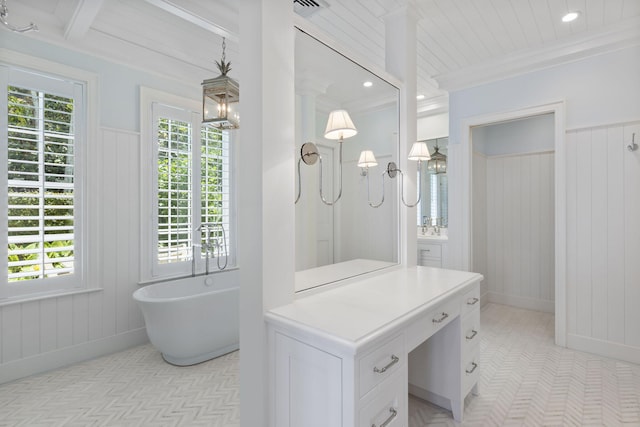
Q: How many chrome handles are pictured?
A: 6